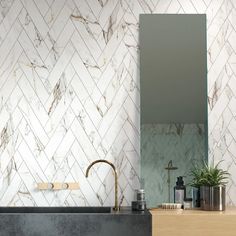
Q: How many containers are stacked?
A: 2